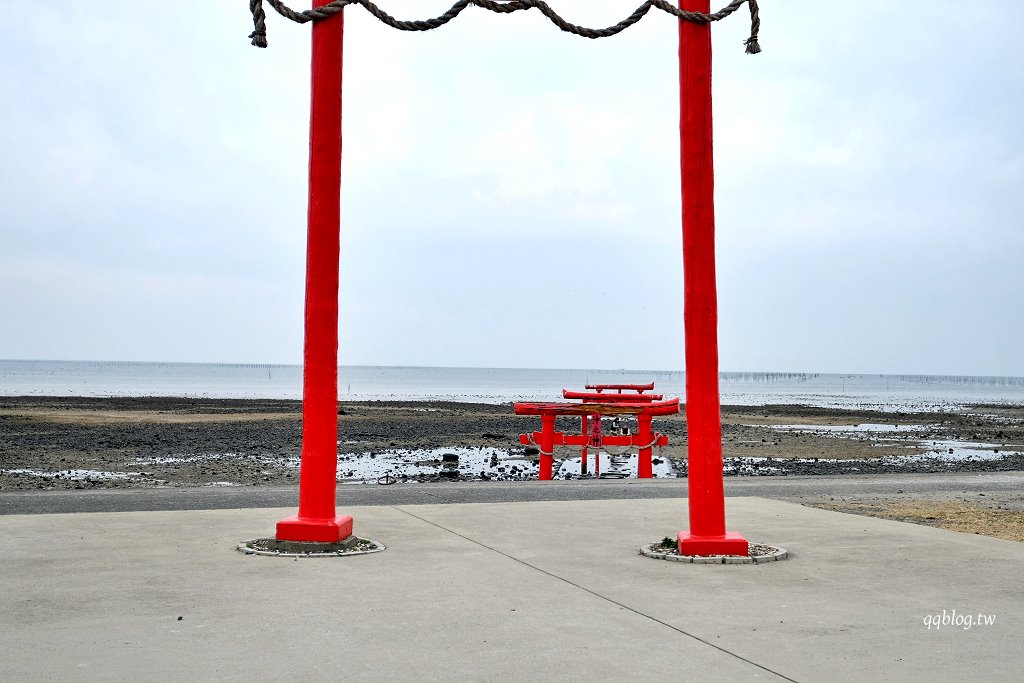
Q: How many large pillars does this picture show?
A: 2